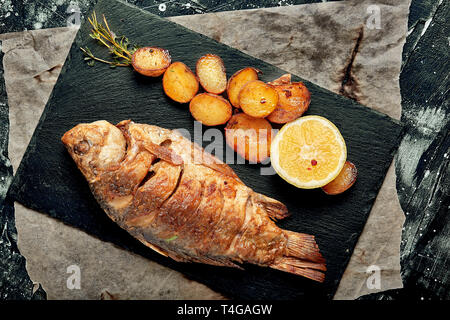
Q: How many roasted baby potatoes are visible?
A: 9